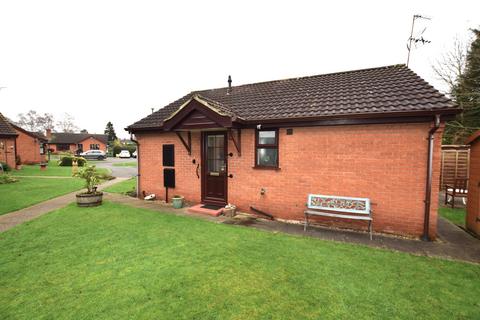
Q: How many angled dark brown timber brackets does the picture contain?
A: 2